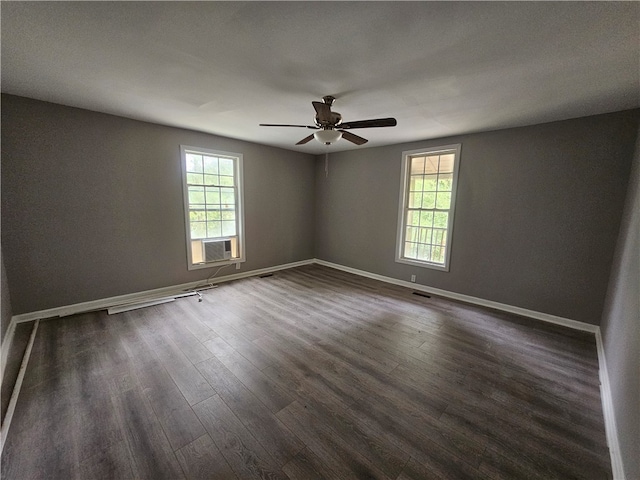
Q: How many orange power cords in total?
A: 0